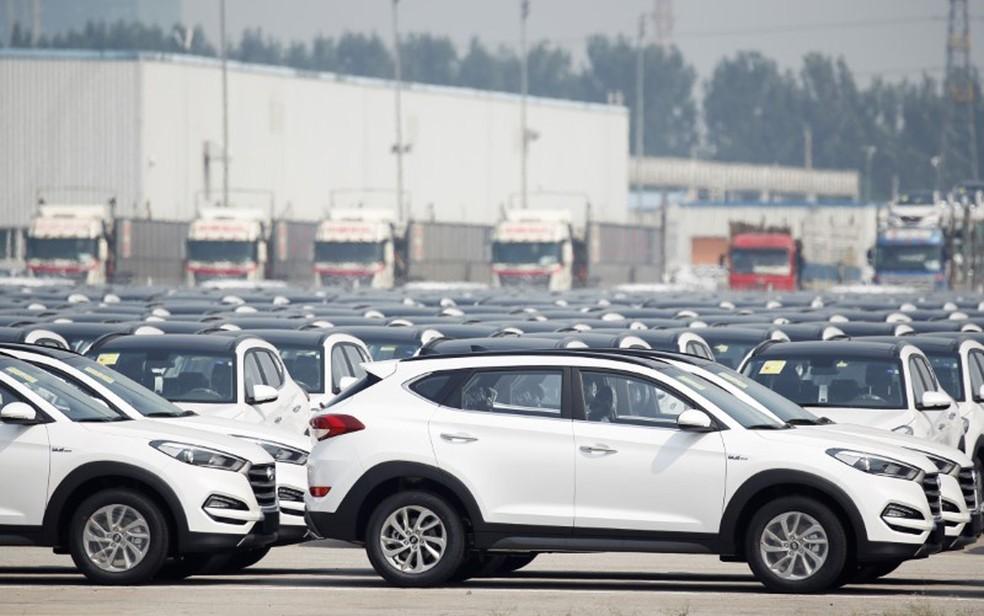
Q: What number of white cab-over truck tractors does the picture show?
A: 4